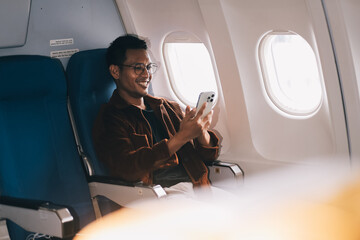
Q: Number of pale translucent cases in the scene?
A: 1